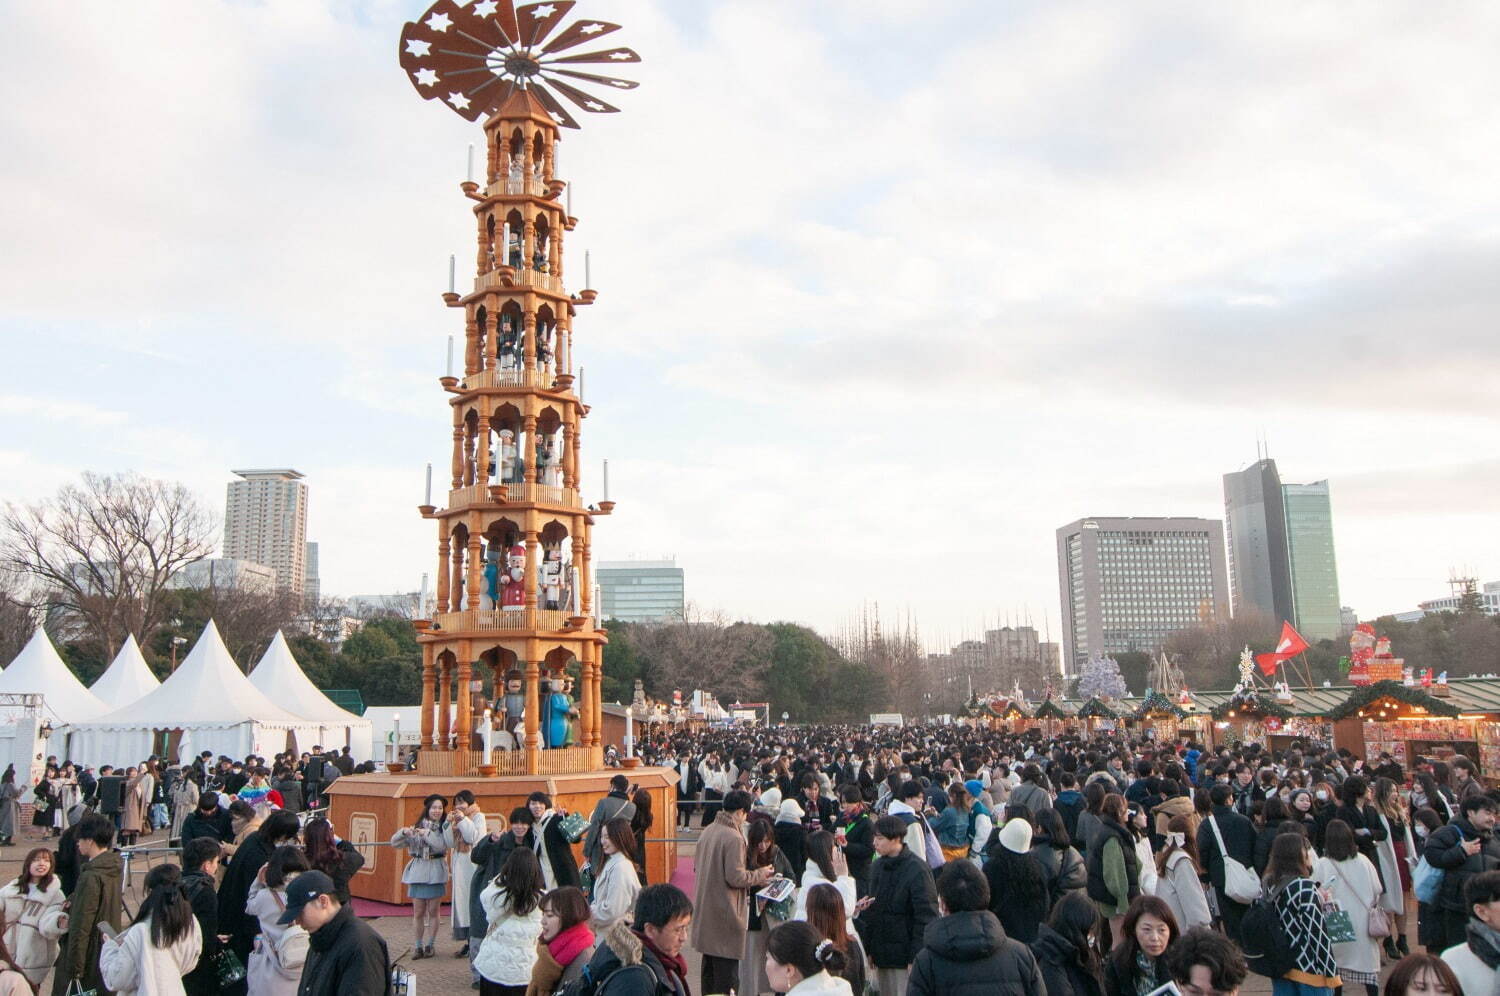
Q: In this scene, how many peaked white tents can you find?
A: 4